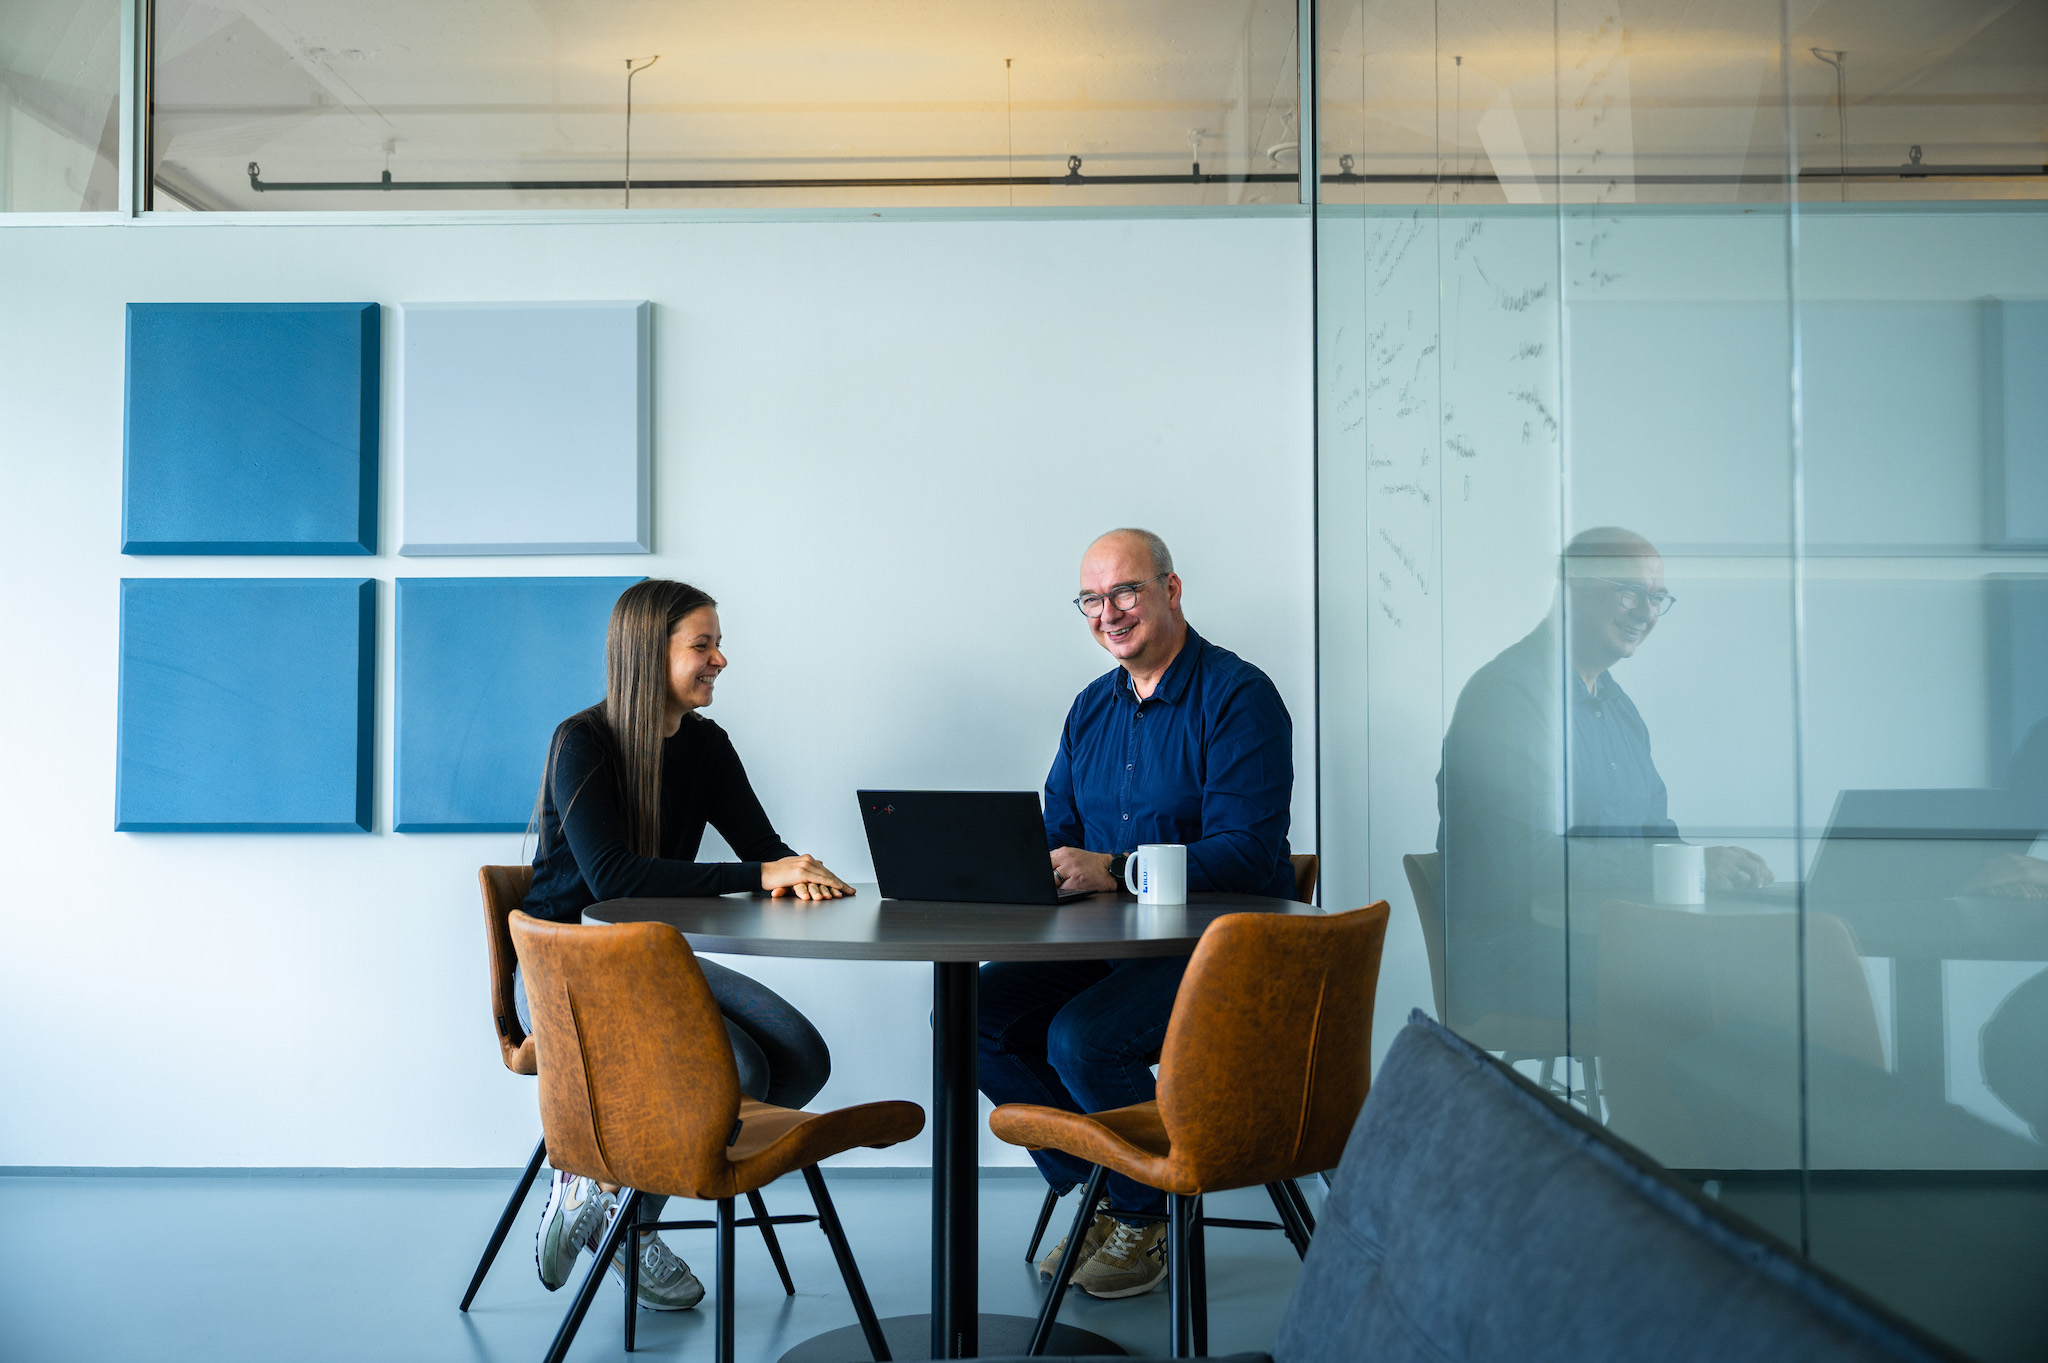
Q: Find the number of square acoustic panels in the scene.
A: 4